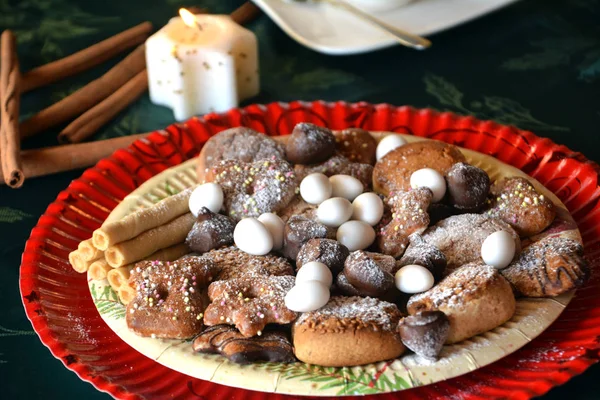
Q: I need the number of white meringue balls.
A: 14